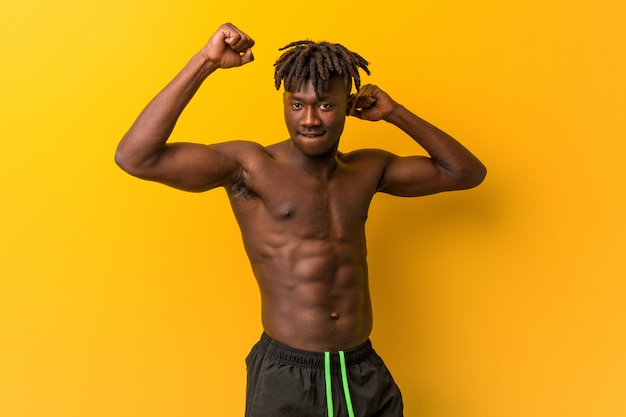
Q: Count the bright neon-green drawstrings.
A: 2